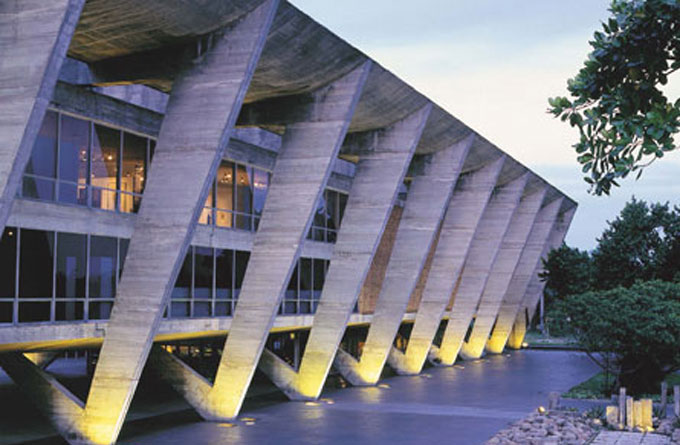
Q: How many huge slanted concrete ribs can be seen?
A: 10